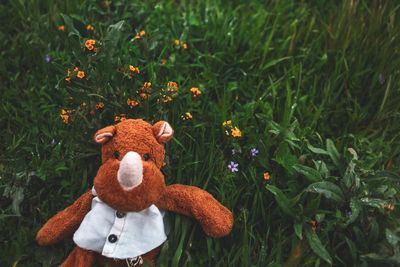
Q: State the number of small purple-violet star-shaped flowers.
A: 2